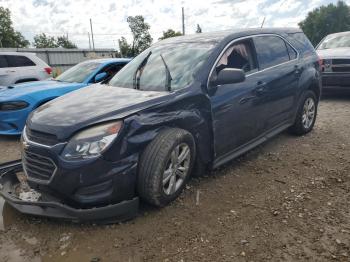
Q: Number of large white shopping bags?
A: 0